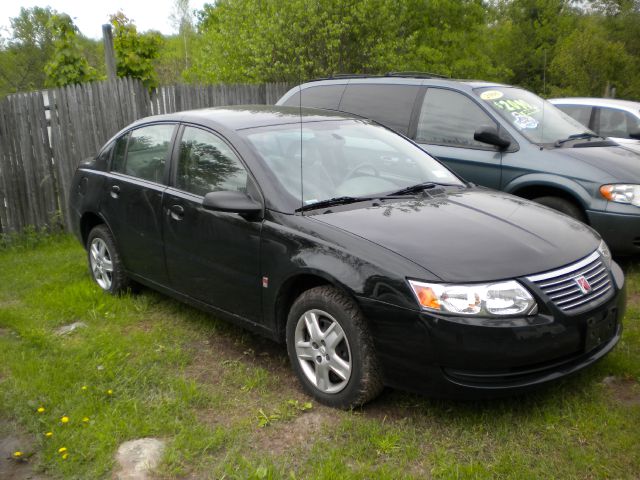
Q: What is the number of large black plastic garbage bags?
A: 0